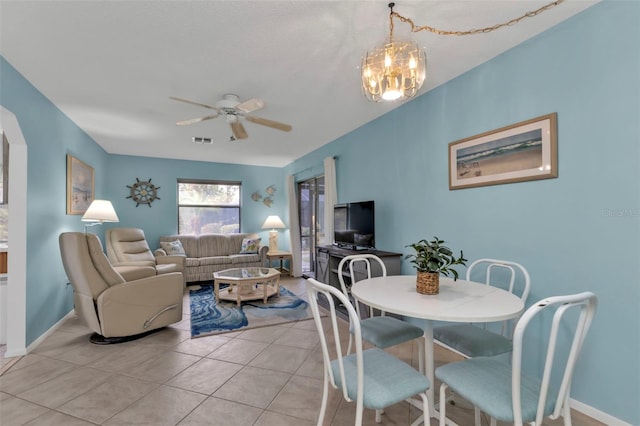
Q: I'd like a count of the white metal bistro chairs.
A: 4